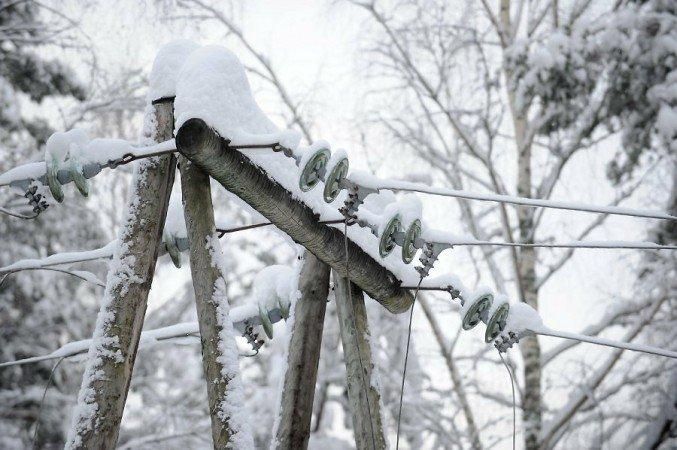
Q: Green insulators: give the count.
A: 11